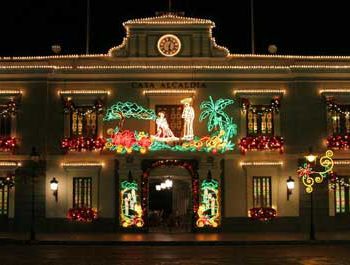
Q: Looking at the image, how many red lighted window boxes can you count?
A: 6